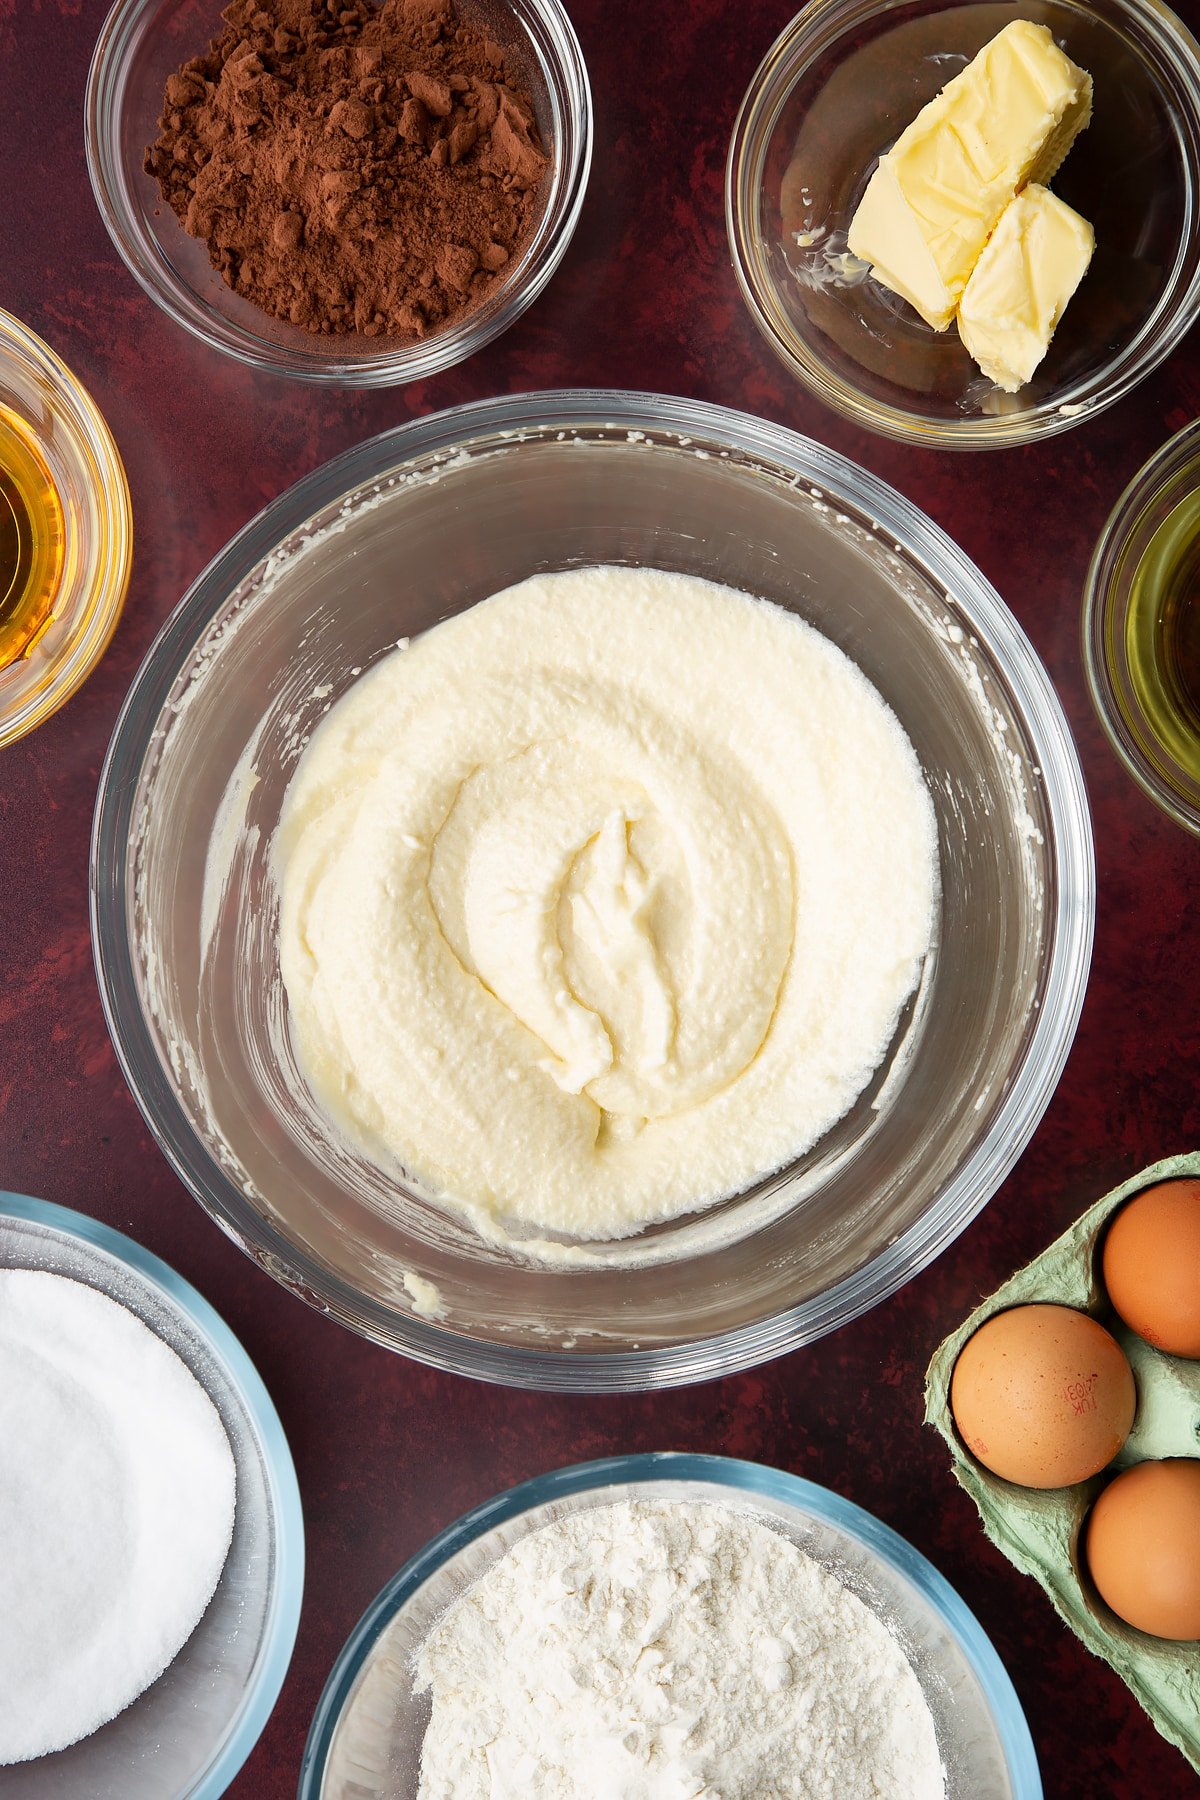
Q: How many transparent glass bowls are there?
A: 7